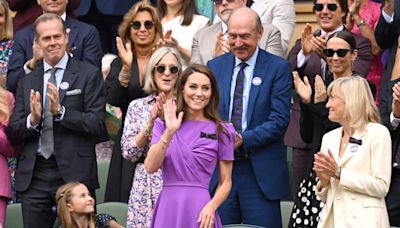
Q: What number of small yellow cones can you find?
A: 0